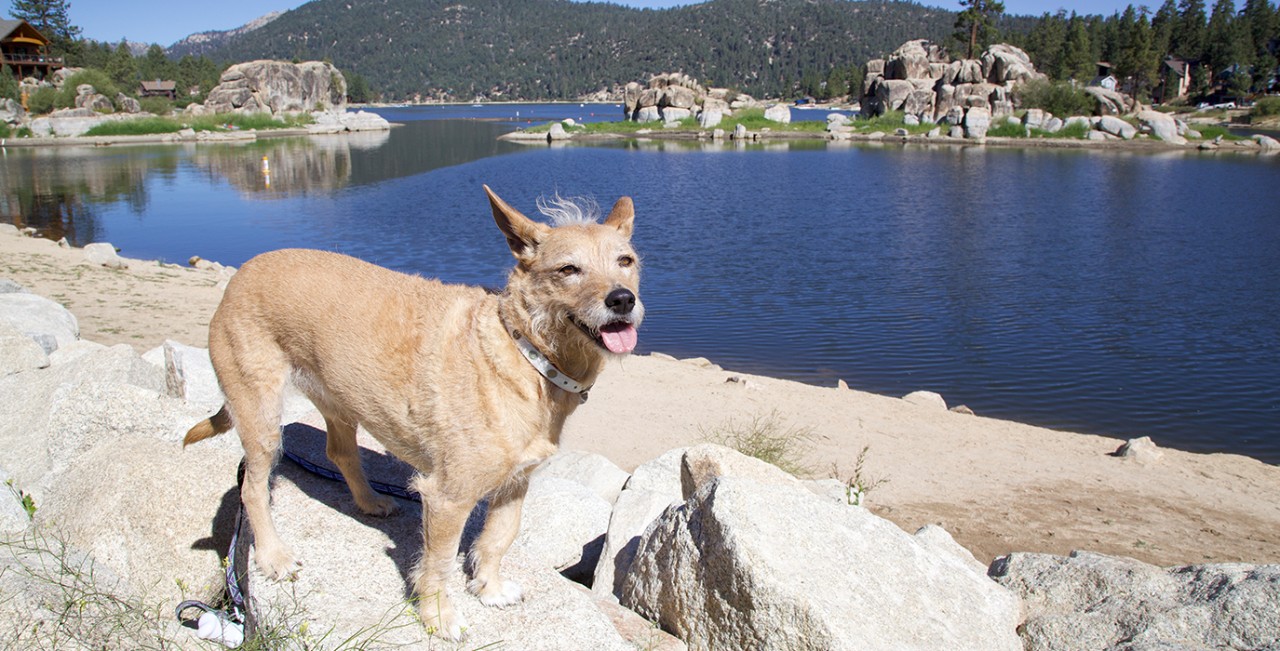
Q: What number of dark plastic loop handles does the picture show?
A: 1